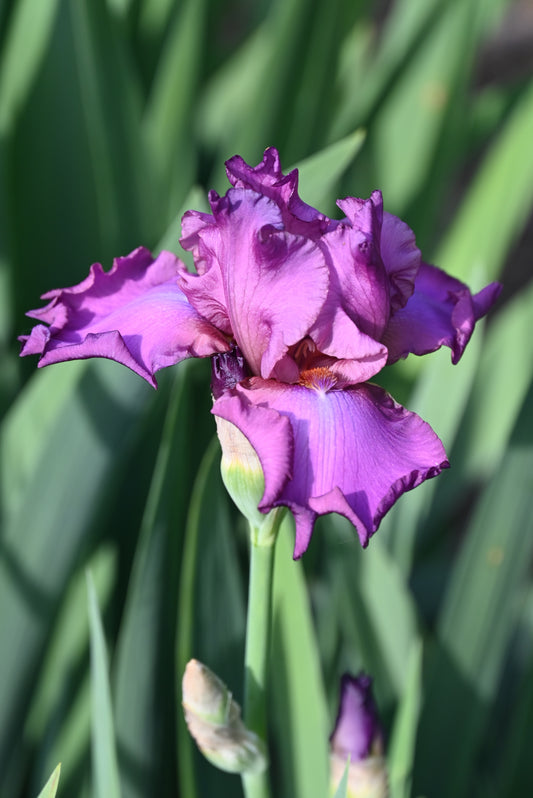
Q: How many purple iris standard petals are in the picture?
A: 3